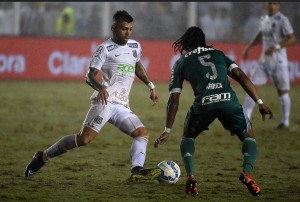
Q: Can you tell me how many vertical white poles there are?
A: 3